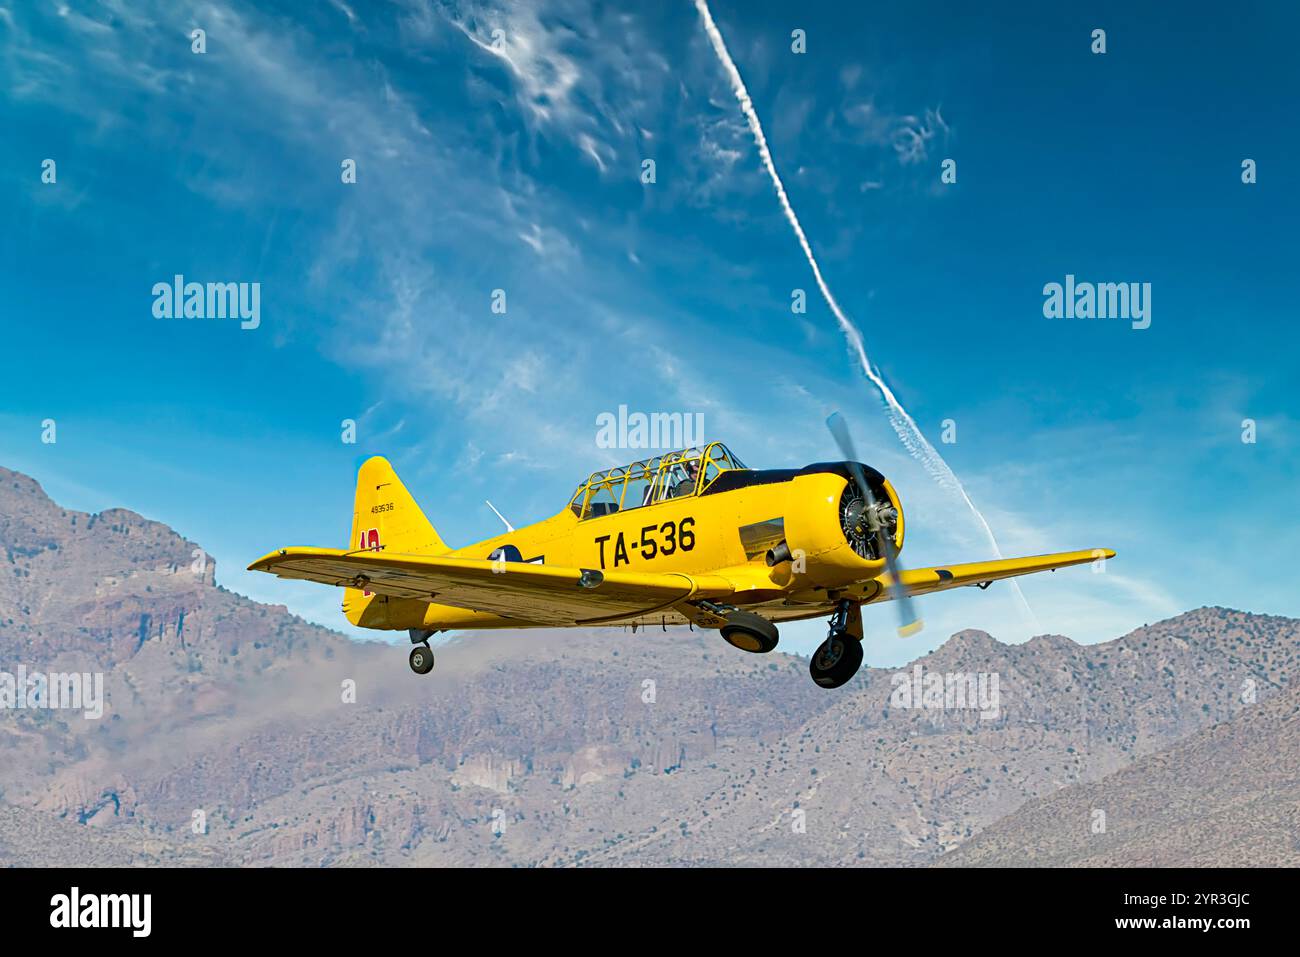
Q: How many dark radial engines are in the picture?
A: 1